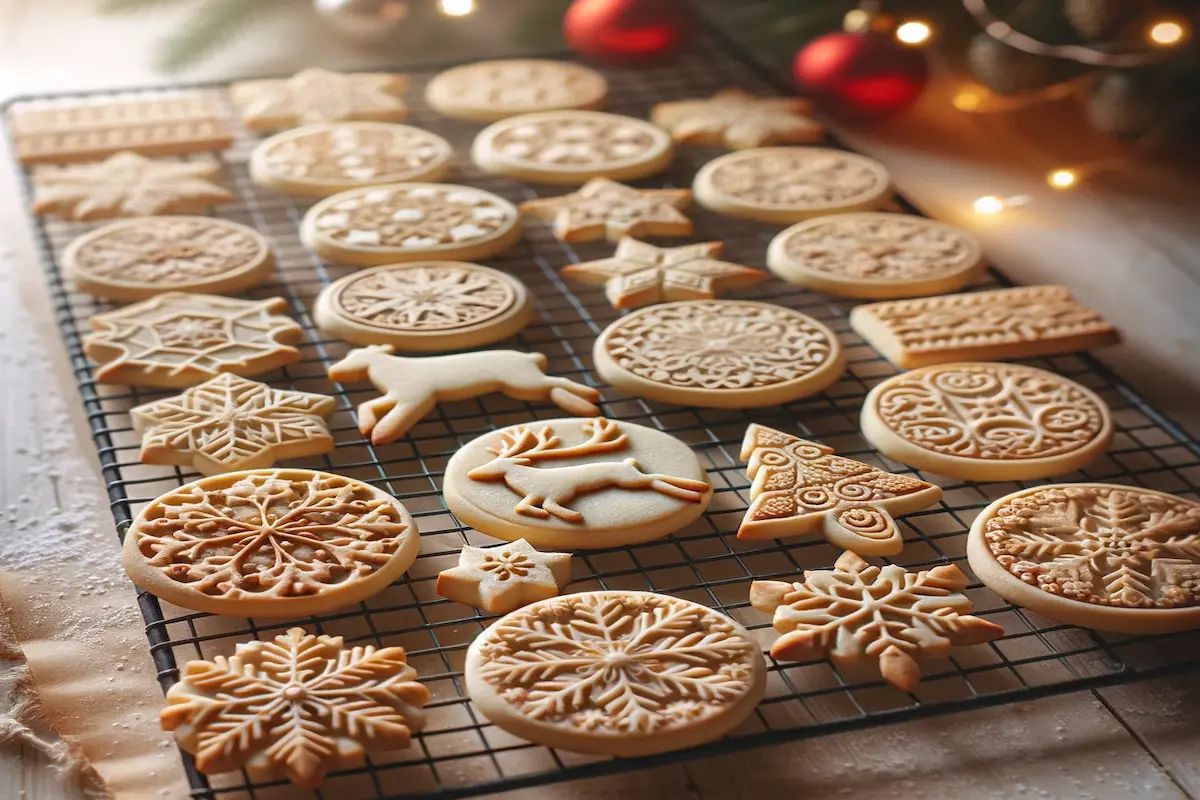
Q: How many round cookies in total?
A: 14